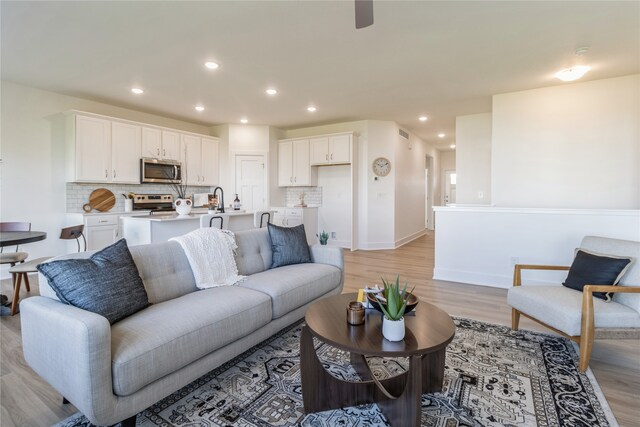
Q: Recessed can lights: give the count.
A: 9